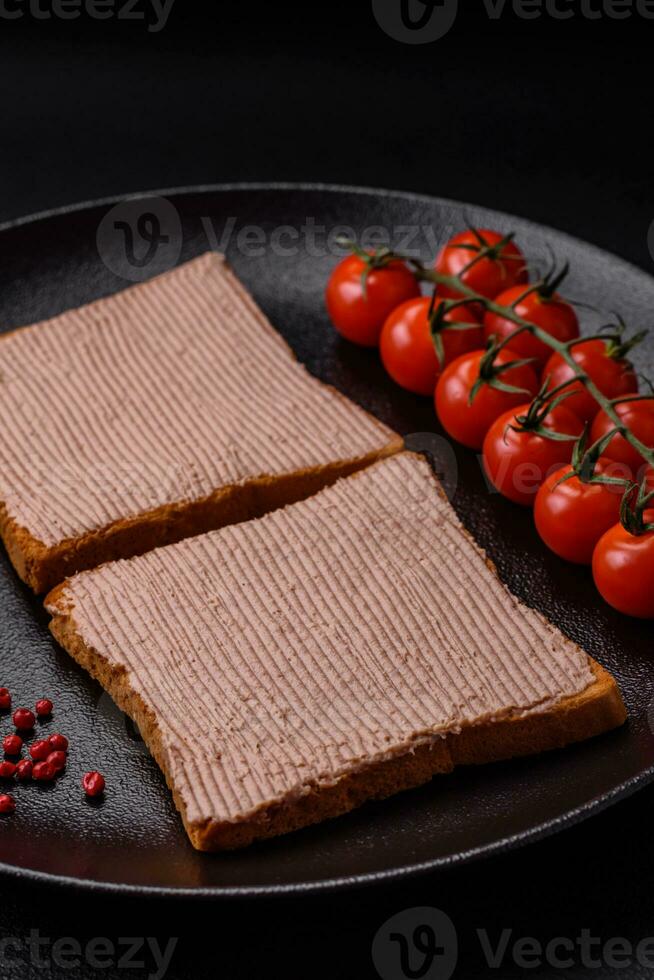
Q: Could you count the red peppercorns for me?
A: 12